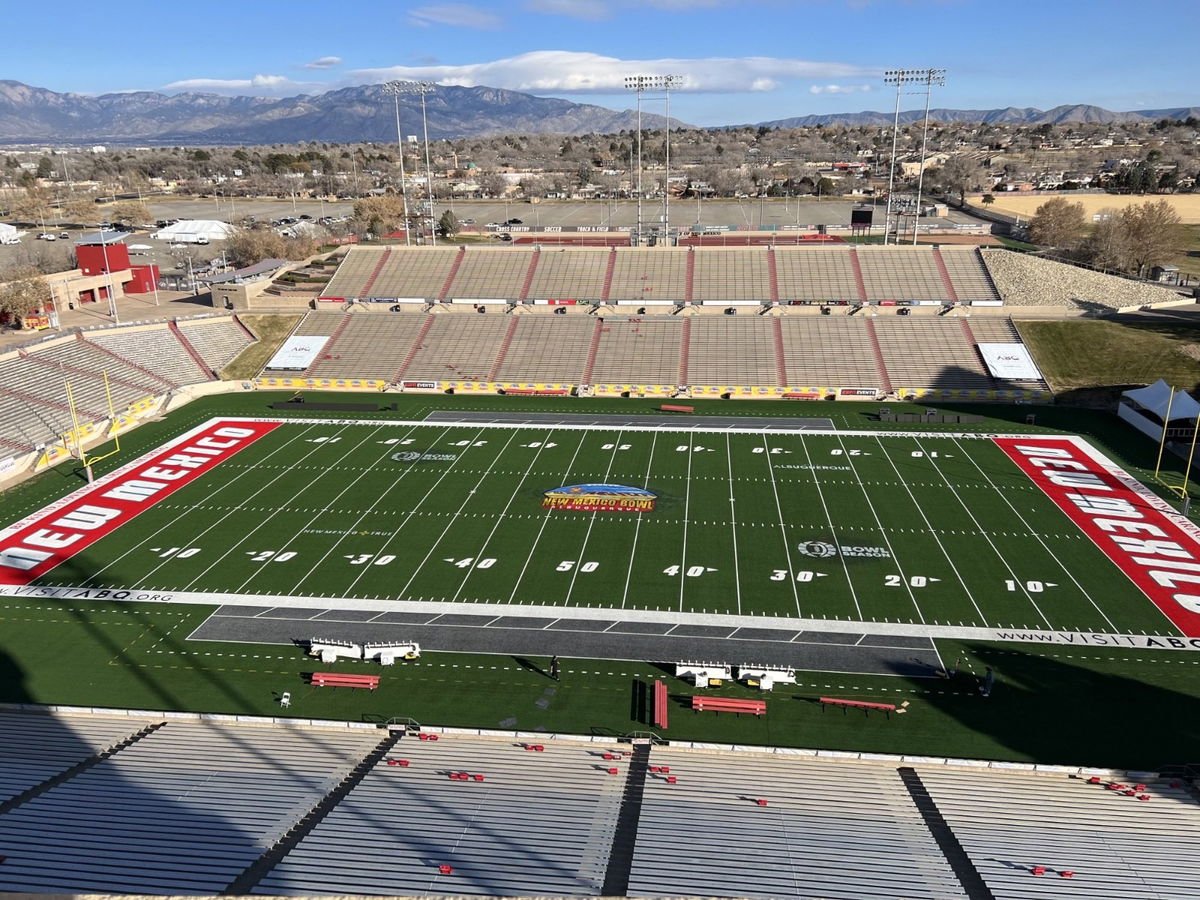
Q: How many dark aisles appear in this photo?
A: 4